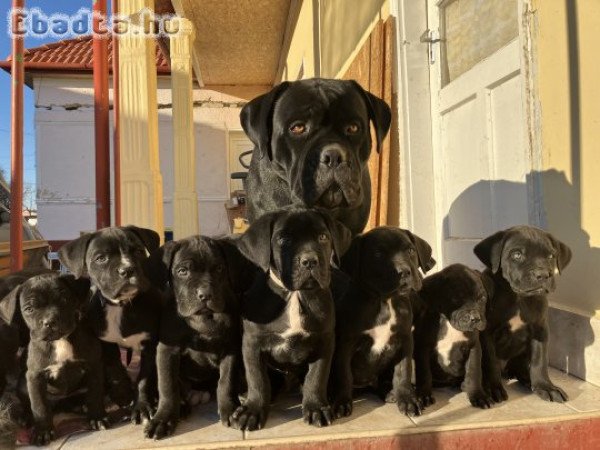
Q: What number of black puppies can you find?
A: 7